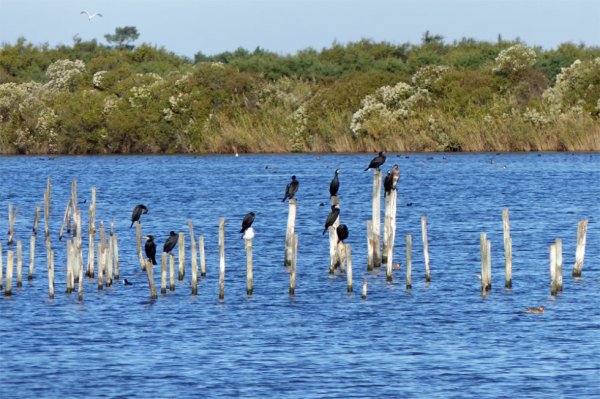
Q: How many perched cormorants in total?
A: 11